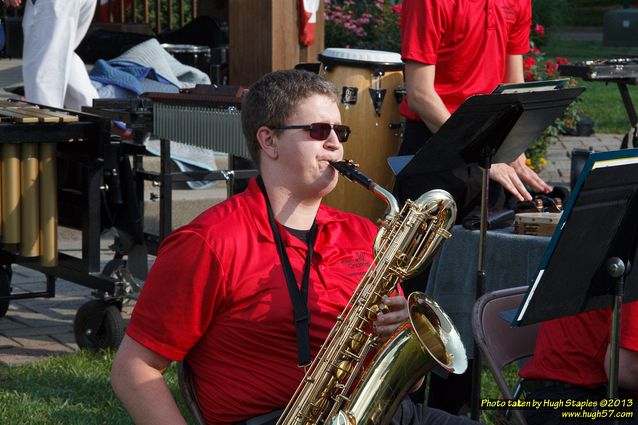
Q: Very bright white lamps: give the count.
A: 0